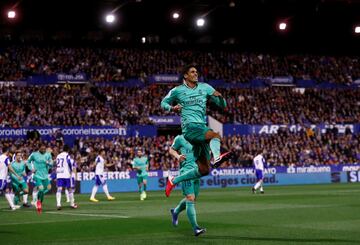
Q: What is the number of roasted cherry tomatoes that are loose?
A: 0